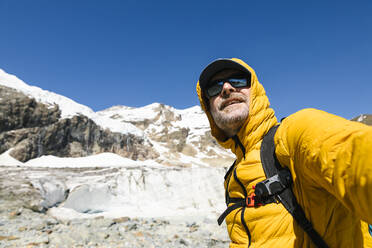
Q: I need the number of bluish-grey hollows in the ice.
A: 2